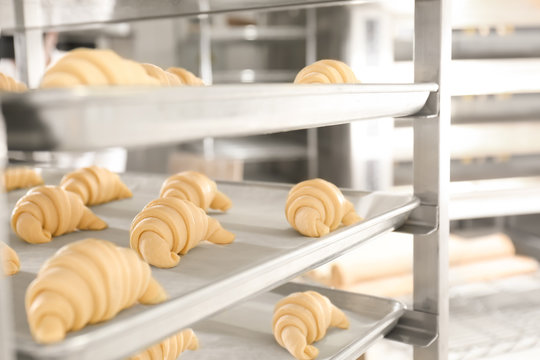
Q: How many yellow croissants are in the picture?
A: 15